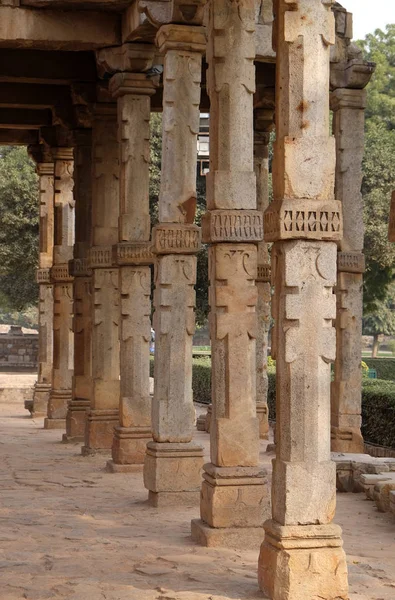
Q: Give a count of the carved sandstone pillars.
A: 10